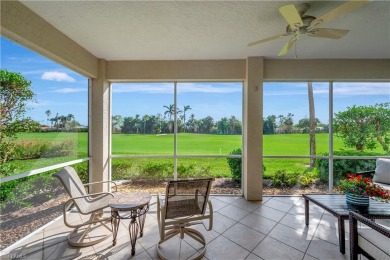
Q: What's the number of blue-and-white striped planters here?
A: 1